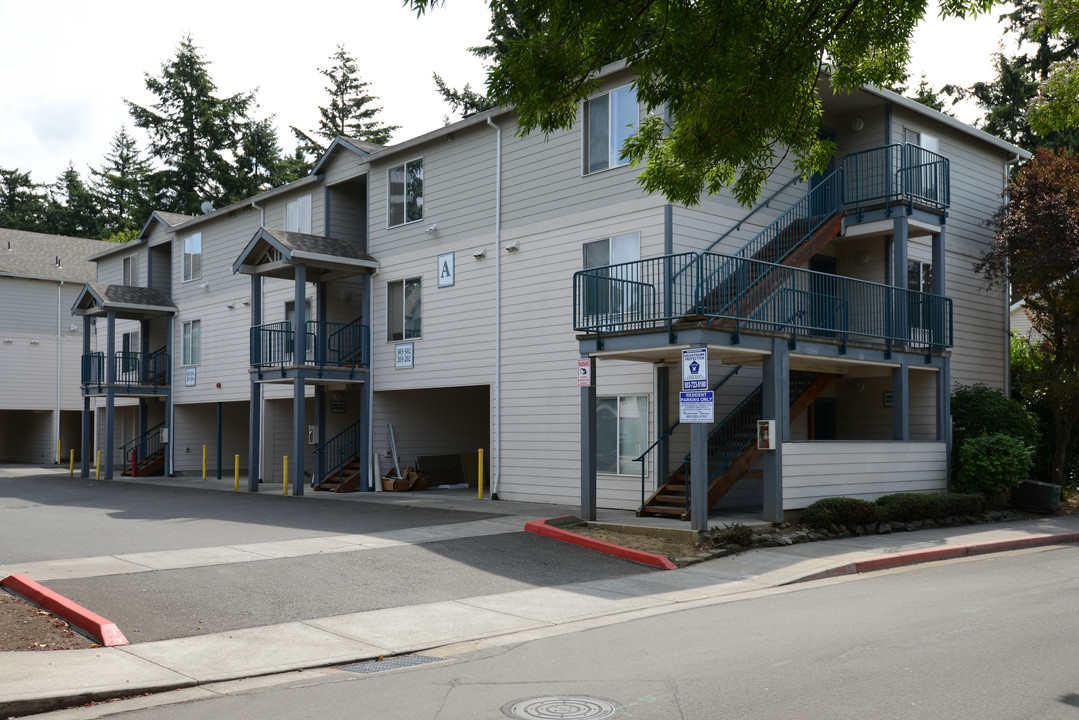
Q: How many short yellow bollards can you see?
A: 7